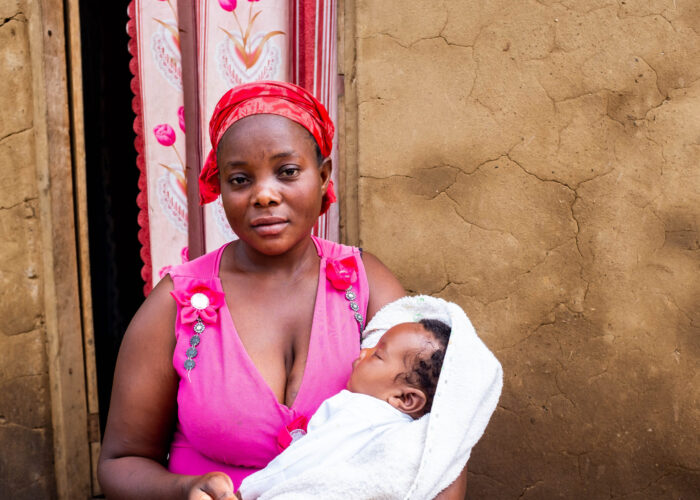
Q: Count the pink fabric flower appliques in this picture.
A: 3